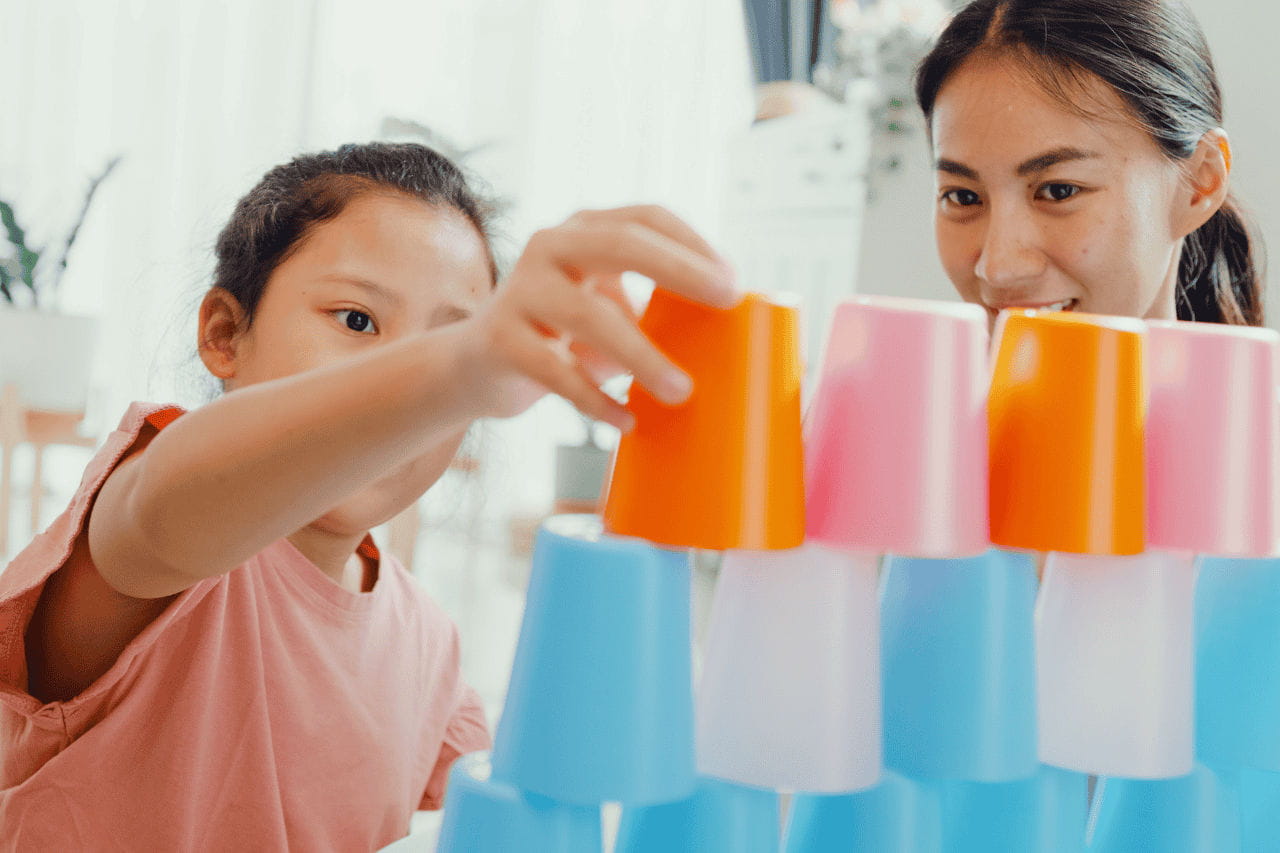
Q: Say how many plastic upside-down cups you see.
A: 15